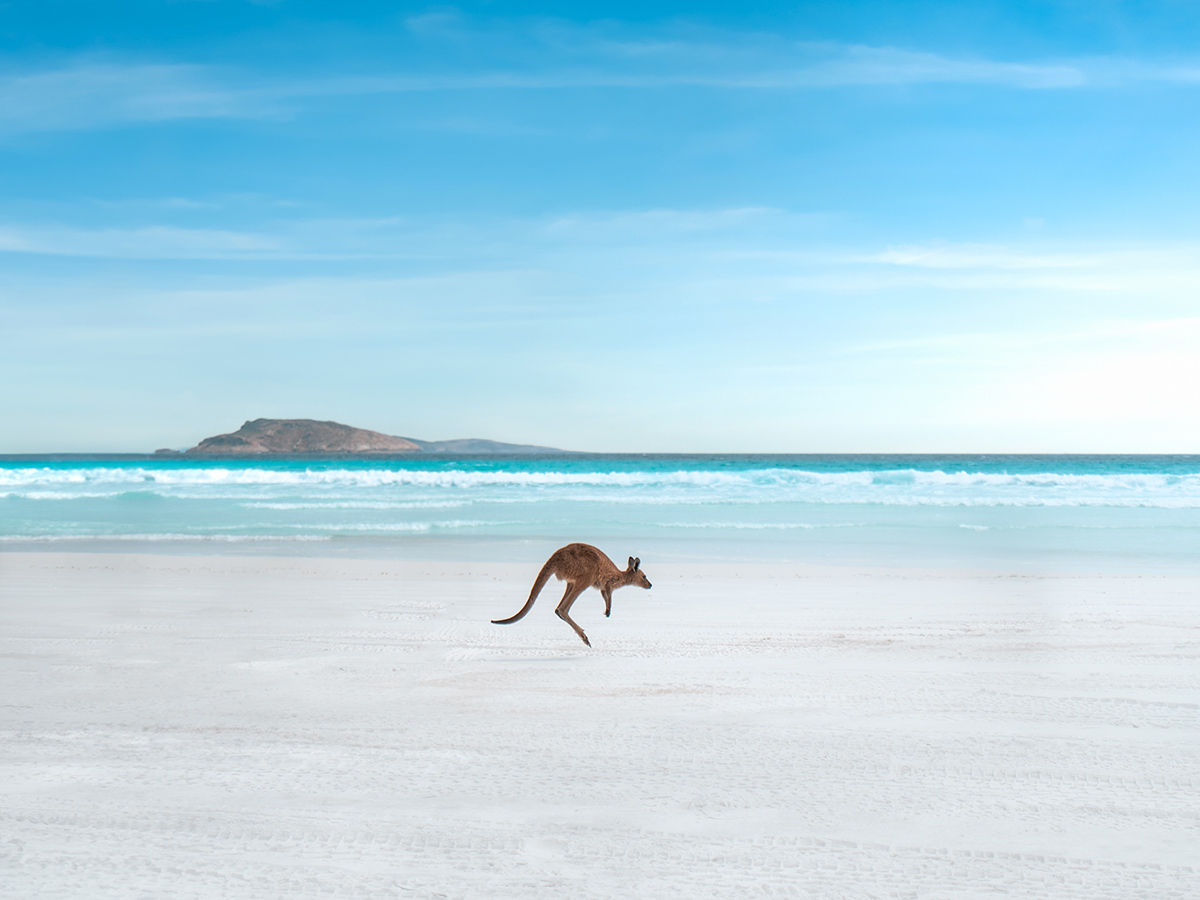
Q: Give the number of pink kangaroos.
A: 0